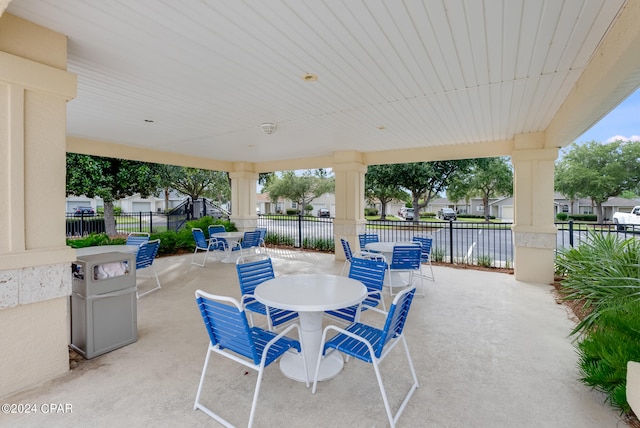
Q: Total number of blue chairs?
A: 14